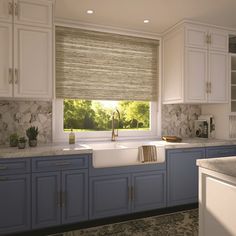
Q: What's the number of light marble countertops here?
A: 2